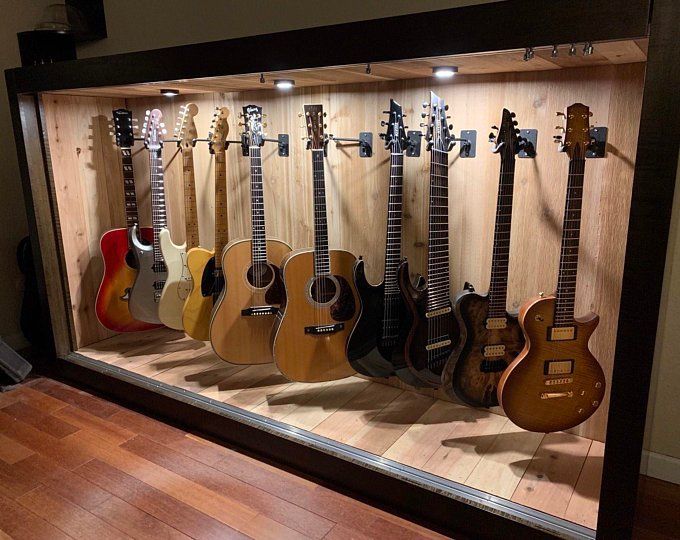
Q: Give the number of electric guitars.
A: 7